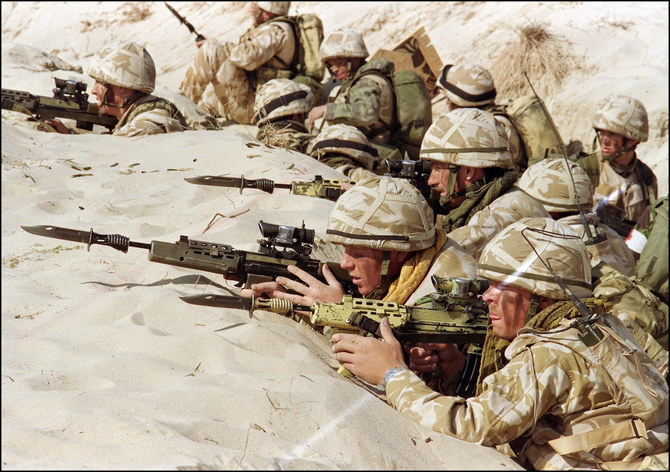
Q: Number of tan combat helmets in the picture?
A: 11